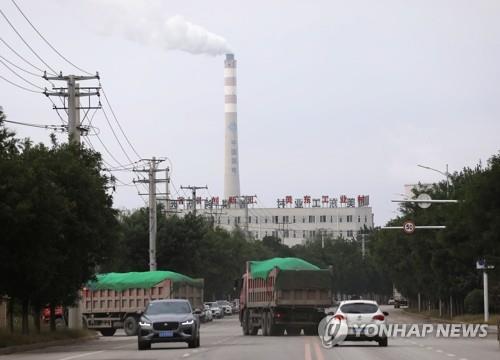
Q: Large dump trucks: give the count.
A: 2